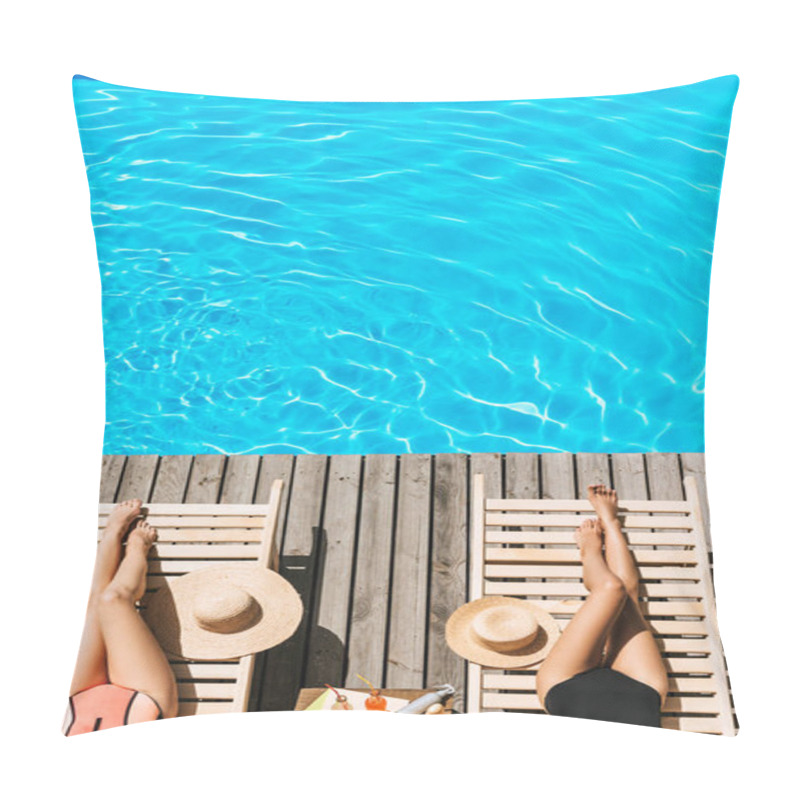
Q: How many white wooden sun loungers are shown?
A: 2